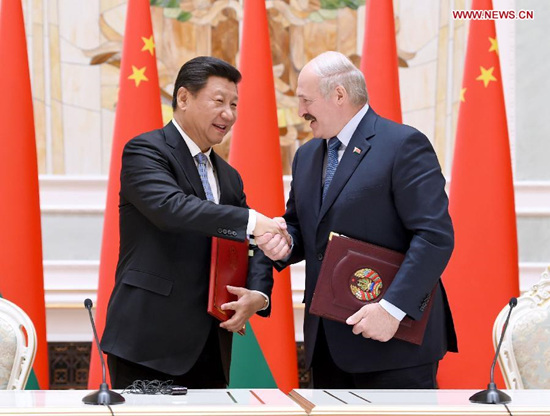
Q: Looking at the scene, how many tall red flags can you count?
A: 5